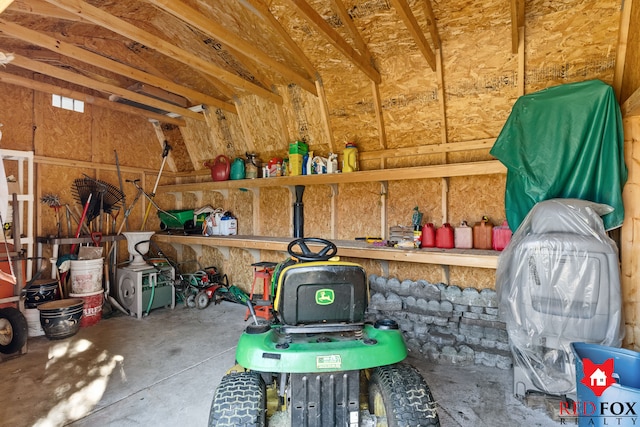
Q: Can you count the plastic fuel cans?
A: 5